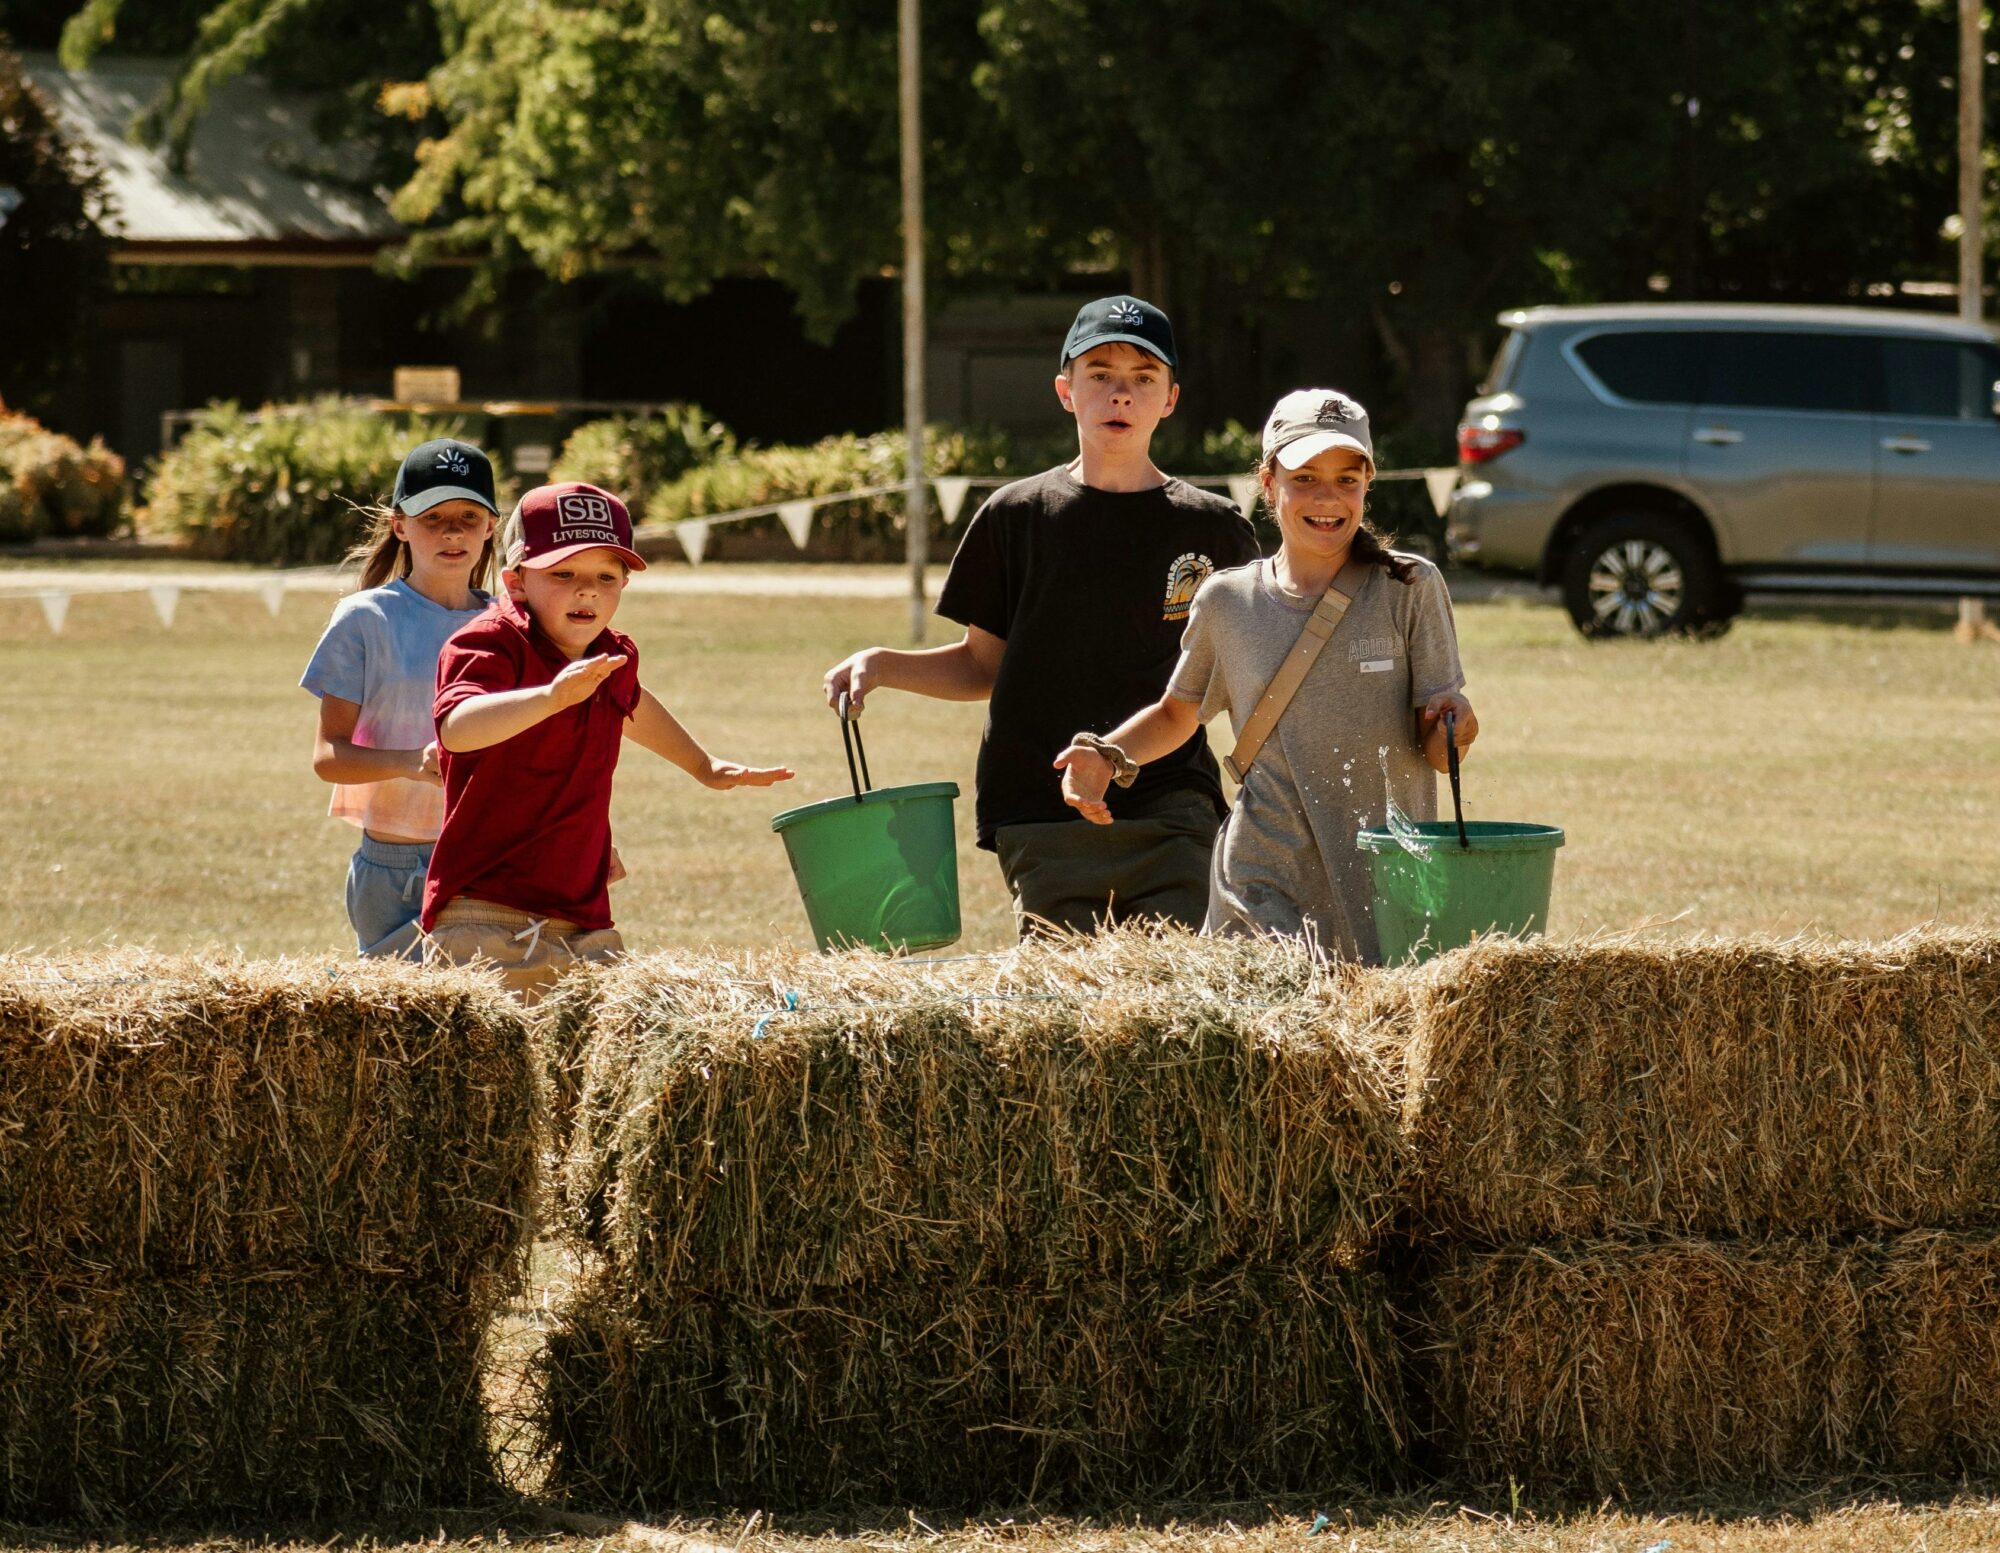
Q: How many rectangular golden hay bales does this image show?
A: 6